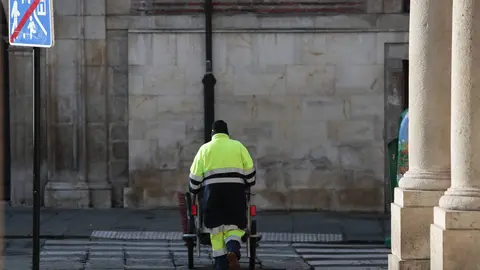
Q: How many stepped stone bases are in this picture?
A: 2